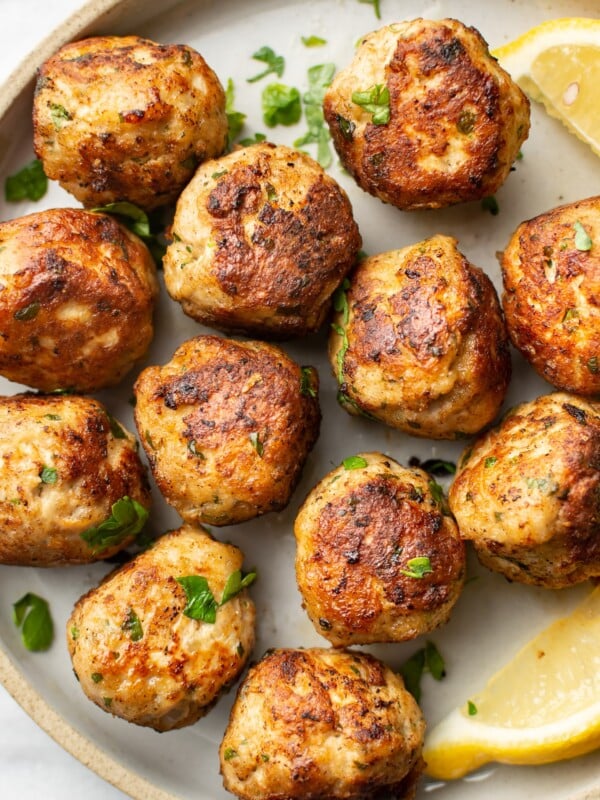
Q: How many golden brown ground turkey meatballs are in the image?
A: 12